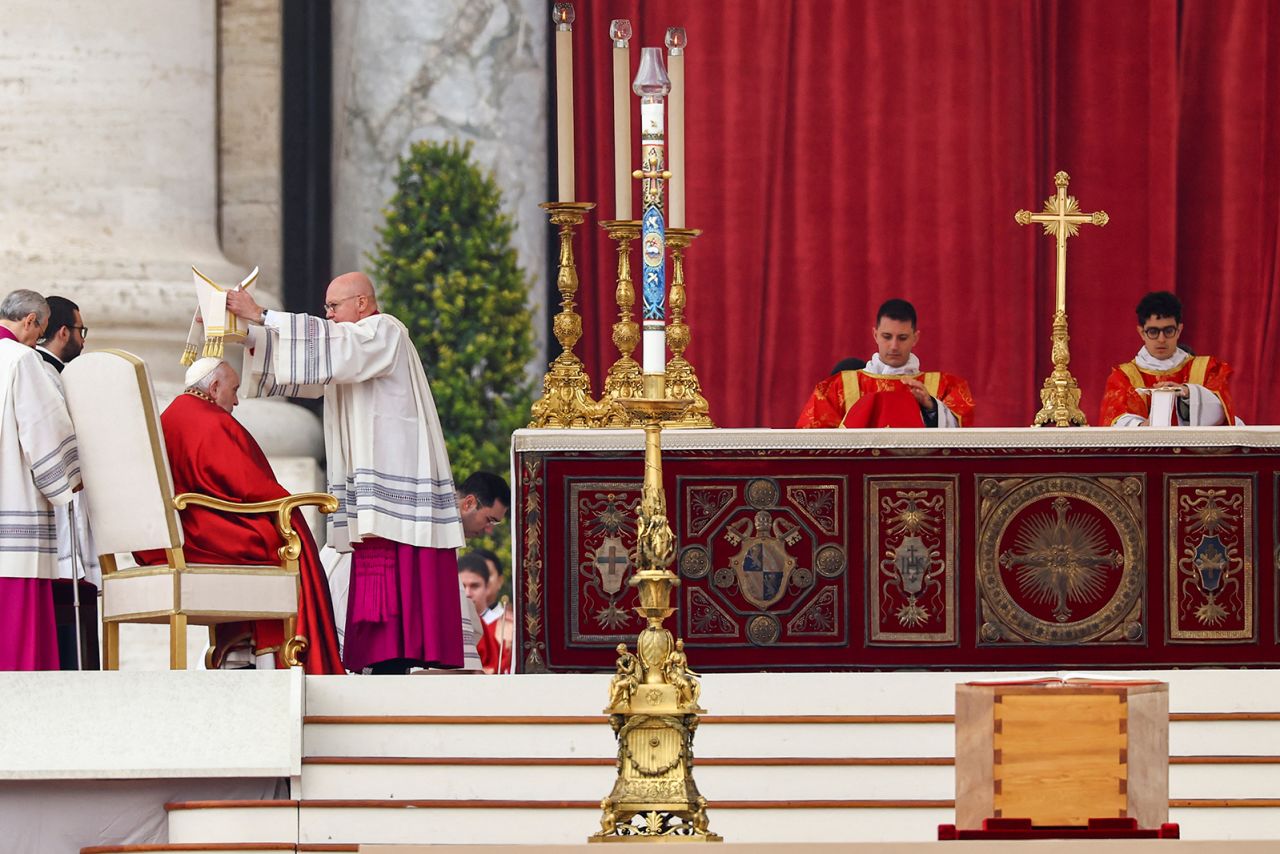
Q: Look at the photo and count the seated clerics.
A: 1